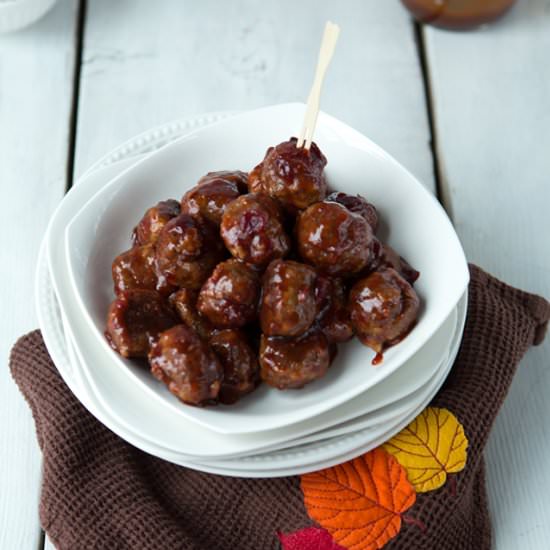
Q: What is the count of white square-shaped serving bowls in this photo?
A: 1